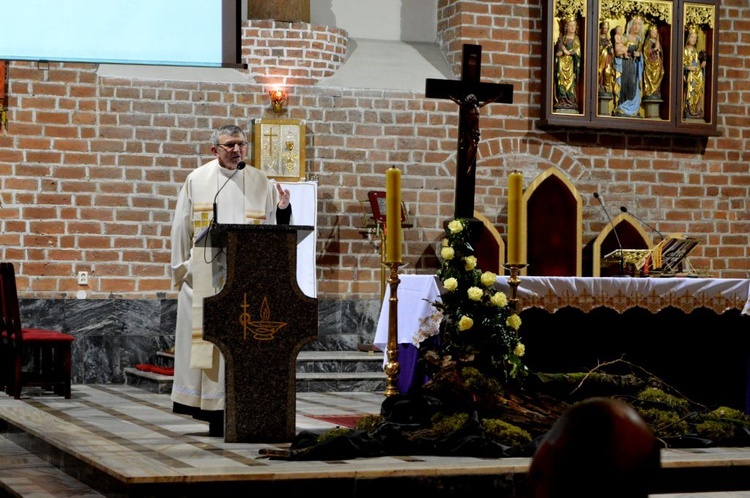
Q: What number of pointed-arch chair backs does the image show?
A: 3